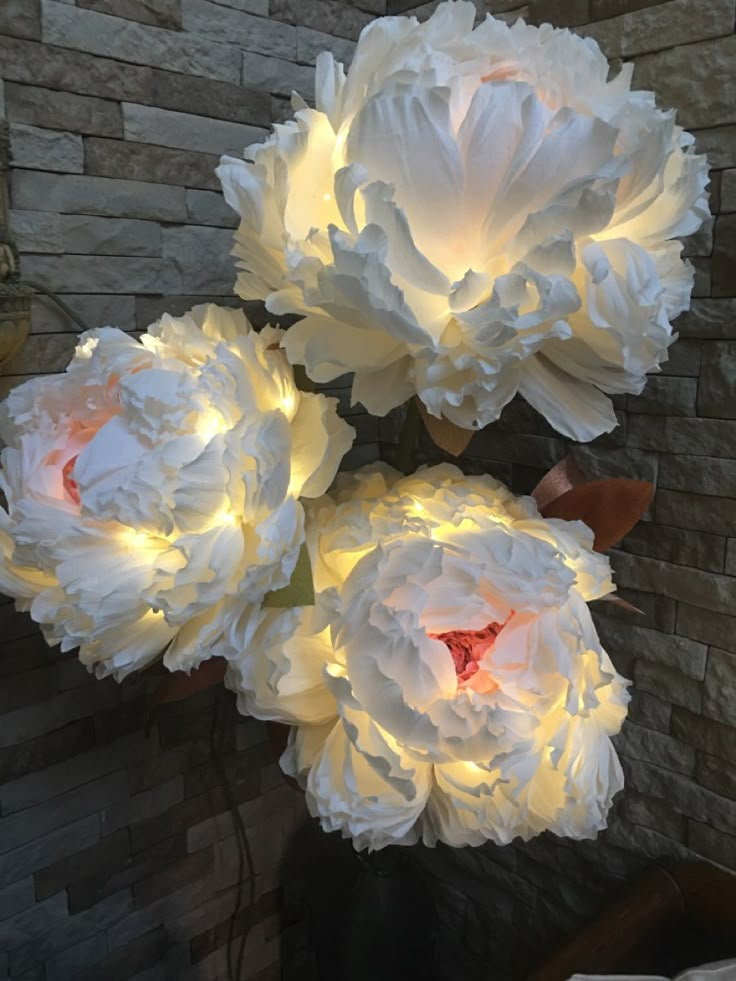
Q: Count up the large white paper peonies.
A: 3